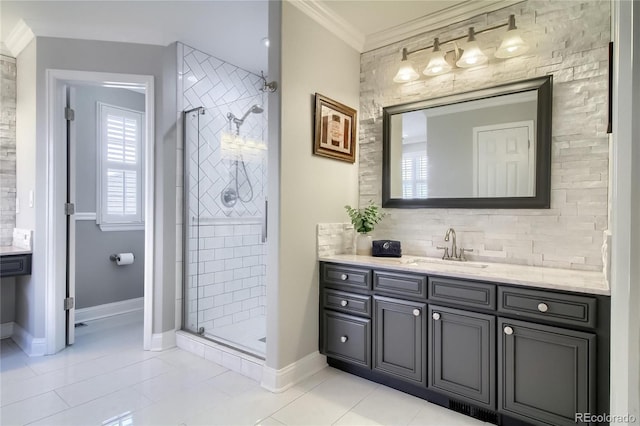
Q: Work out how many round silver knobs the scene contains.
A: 7